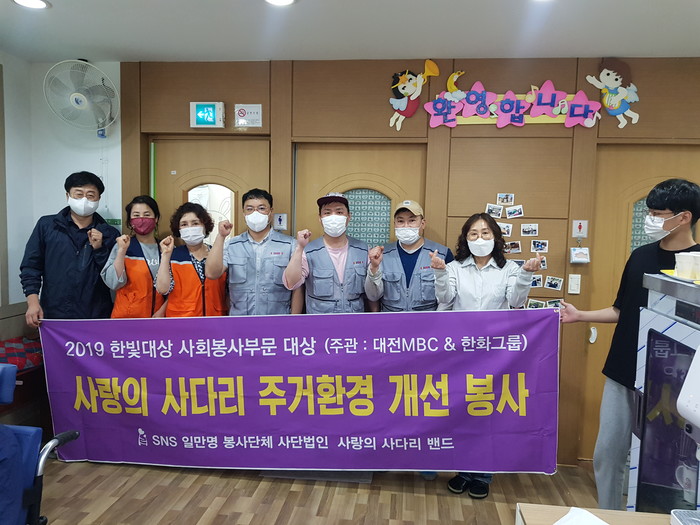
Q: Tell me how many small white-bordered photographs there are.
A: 14